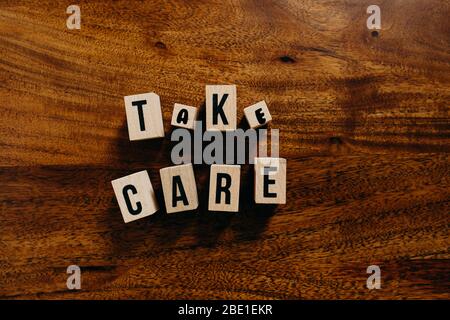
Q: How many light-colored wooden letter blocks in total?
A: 8